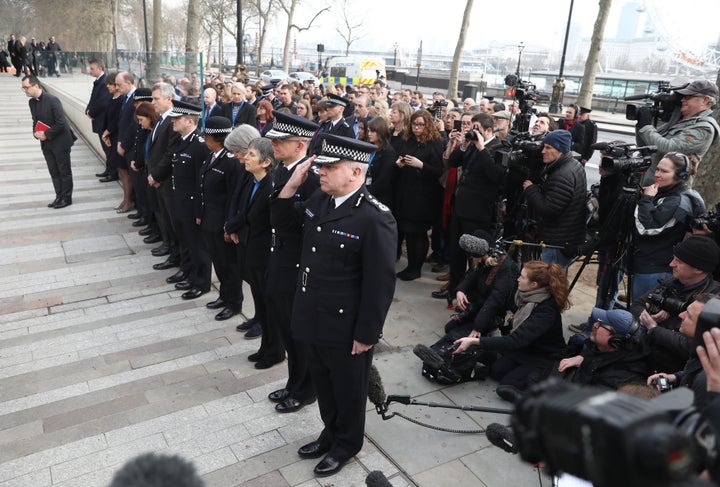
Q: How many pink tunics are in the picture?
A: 0